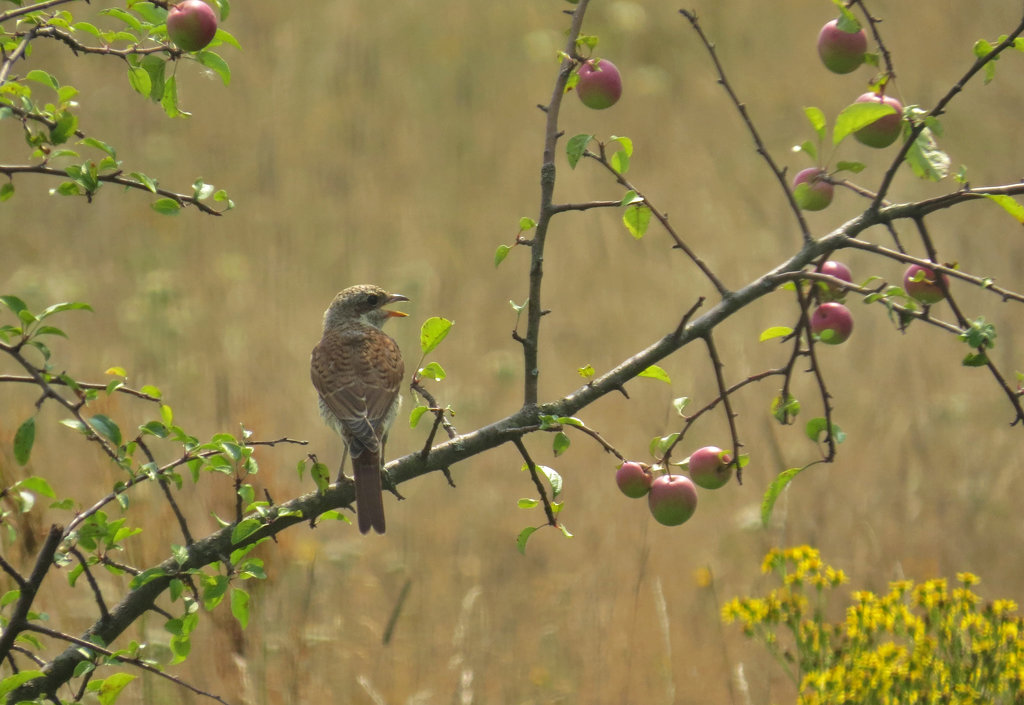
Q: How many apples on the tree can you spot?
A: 11